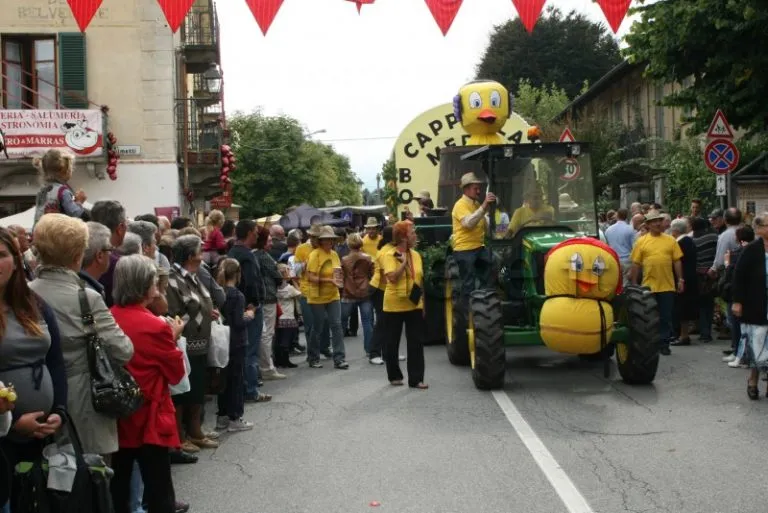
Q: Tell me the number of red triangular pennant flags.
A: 7